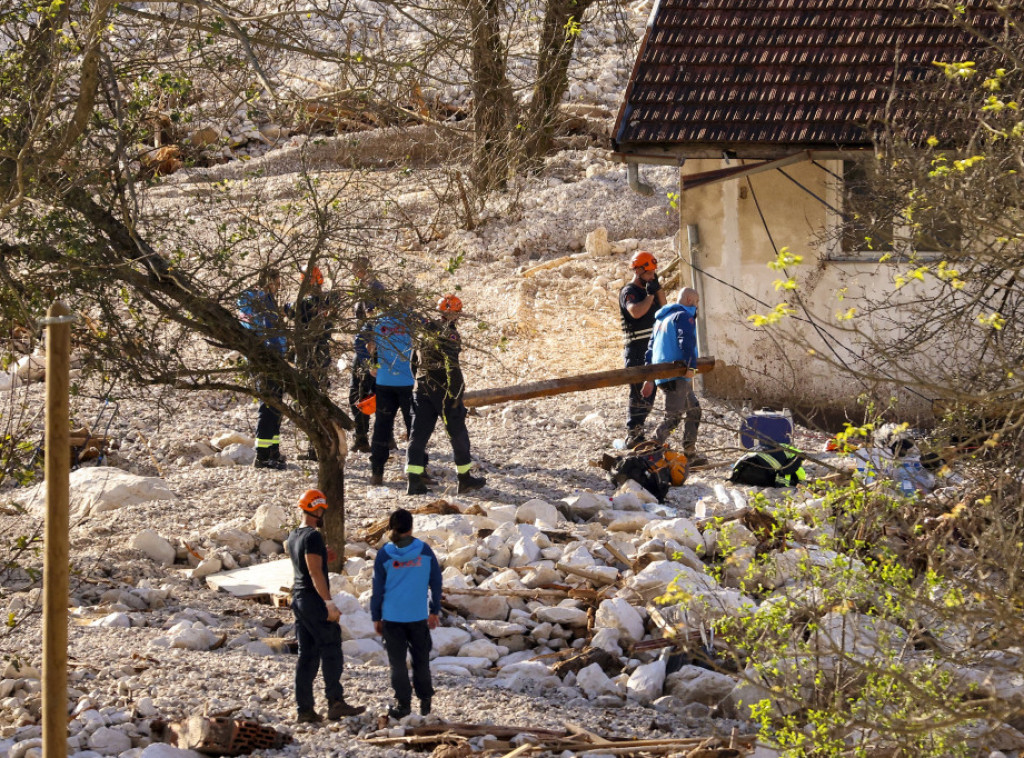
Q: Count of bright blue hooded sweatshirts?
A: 4